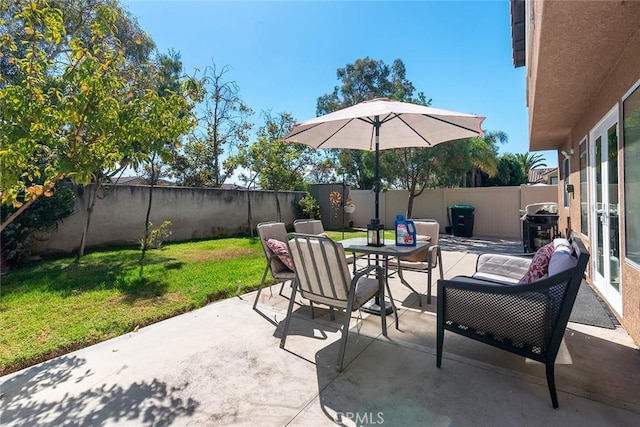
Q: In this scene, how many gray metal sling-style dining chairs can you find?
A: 4